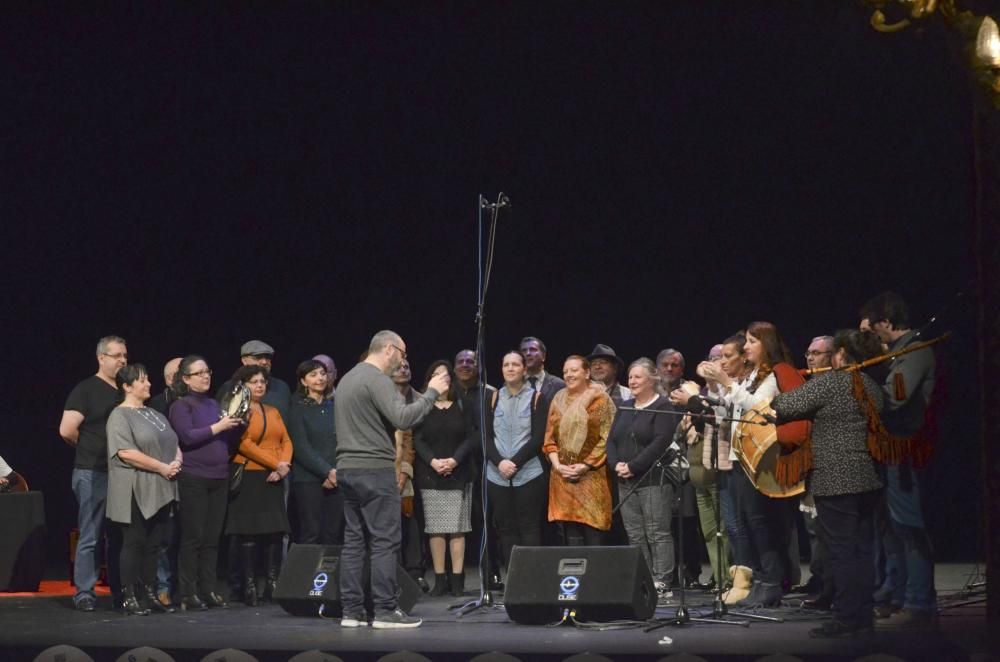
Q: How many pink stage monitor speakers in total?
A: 0